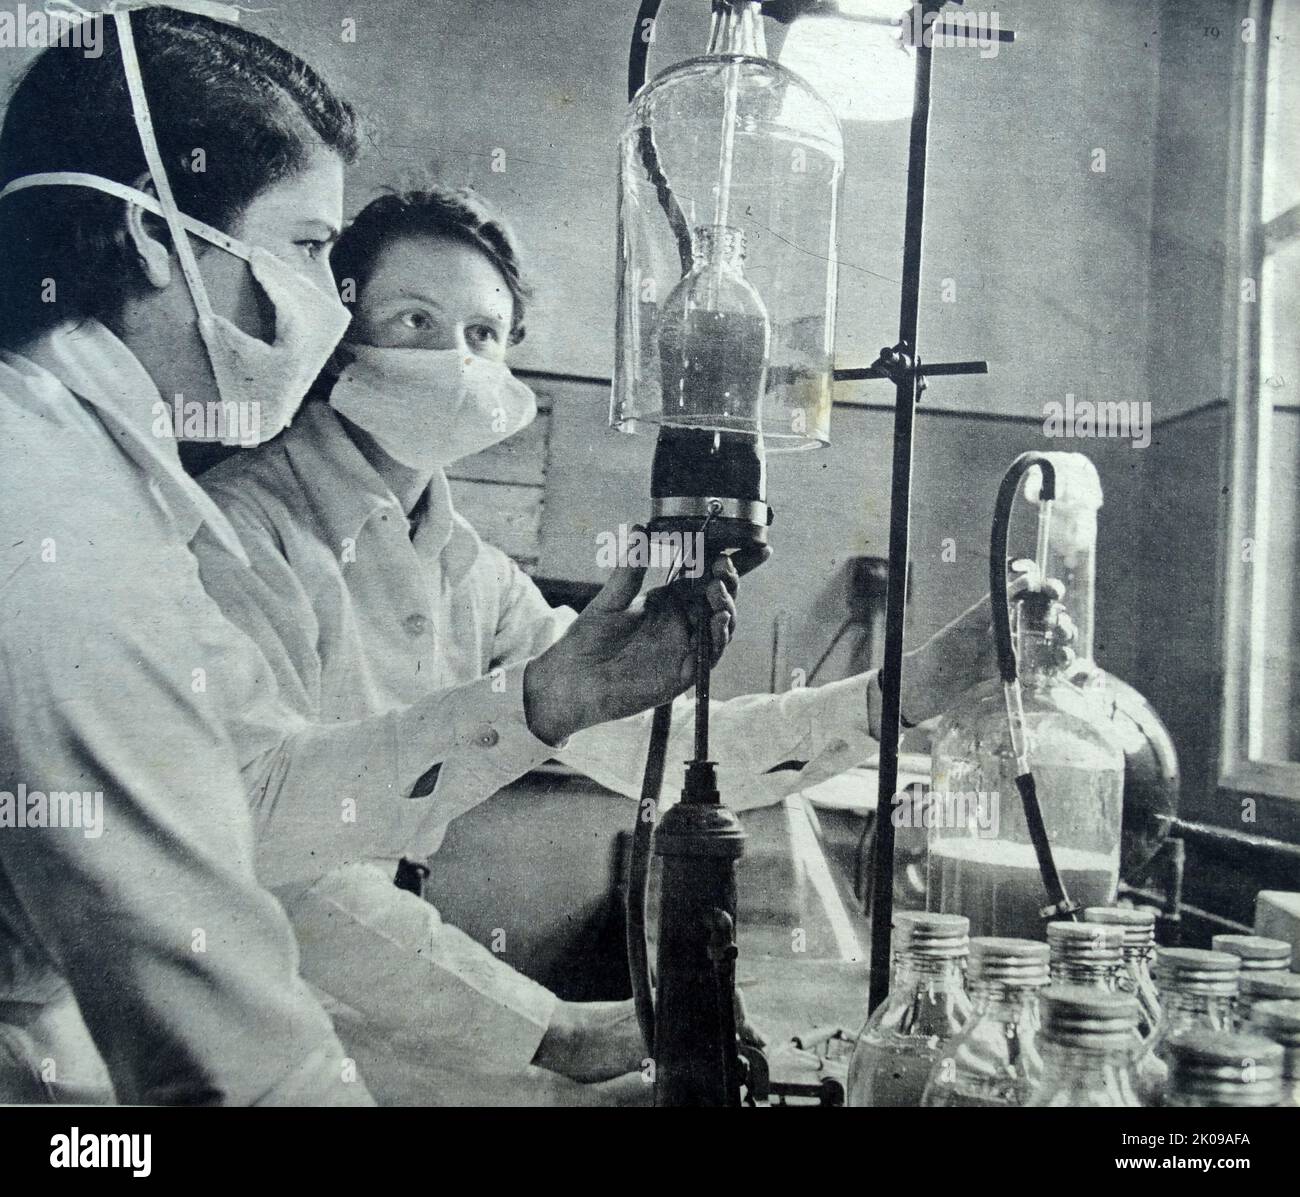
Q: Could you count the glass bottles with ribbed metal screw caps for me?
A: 10